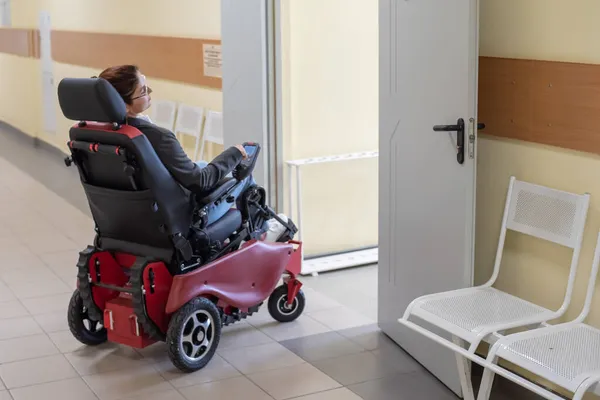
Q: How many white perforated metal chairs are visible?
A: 5